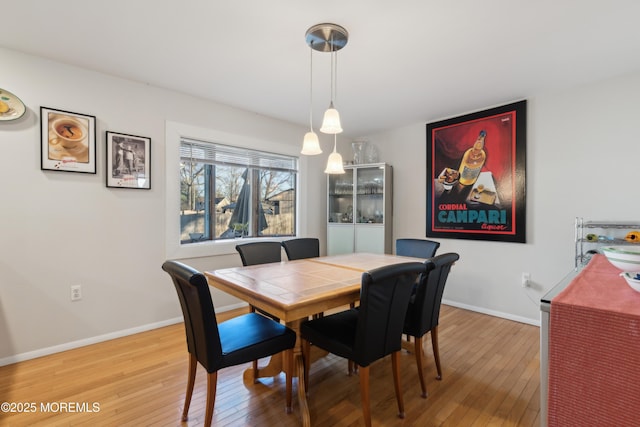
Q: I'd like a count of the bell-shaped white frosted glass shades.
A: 3